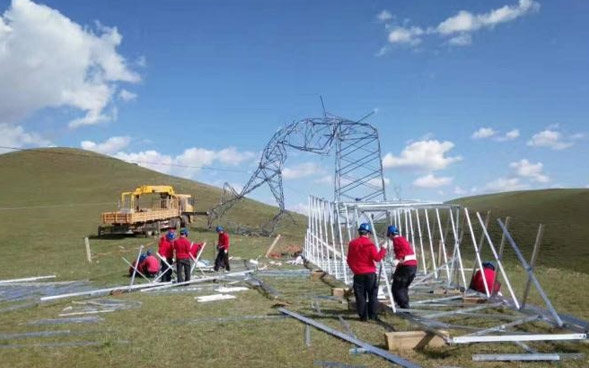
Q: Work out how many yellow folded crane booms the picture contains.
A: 1